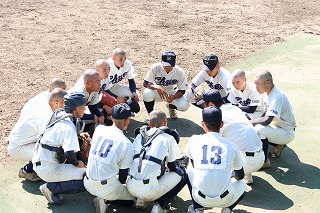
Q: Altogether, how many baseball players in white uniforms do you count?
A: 14